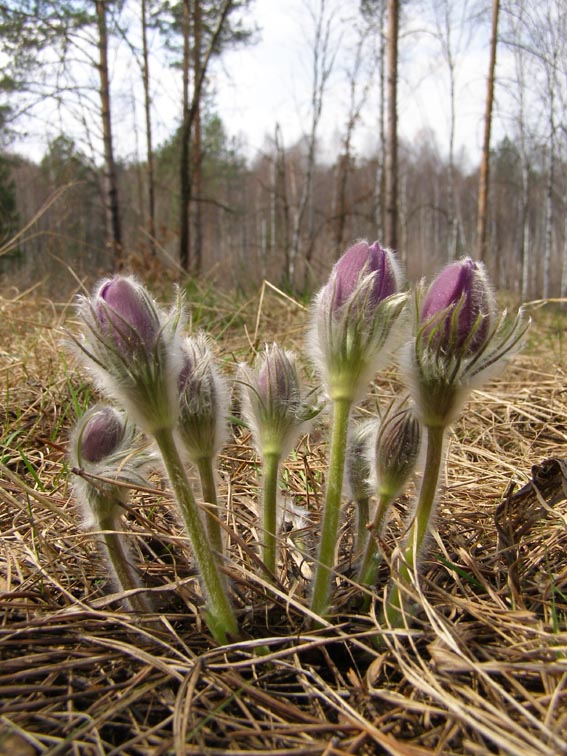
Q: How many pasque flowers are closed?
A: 8